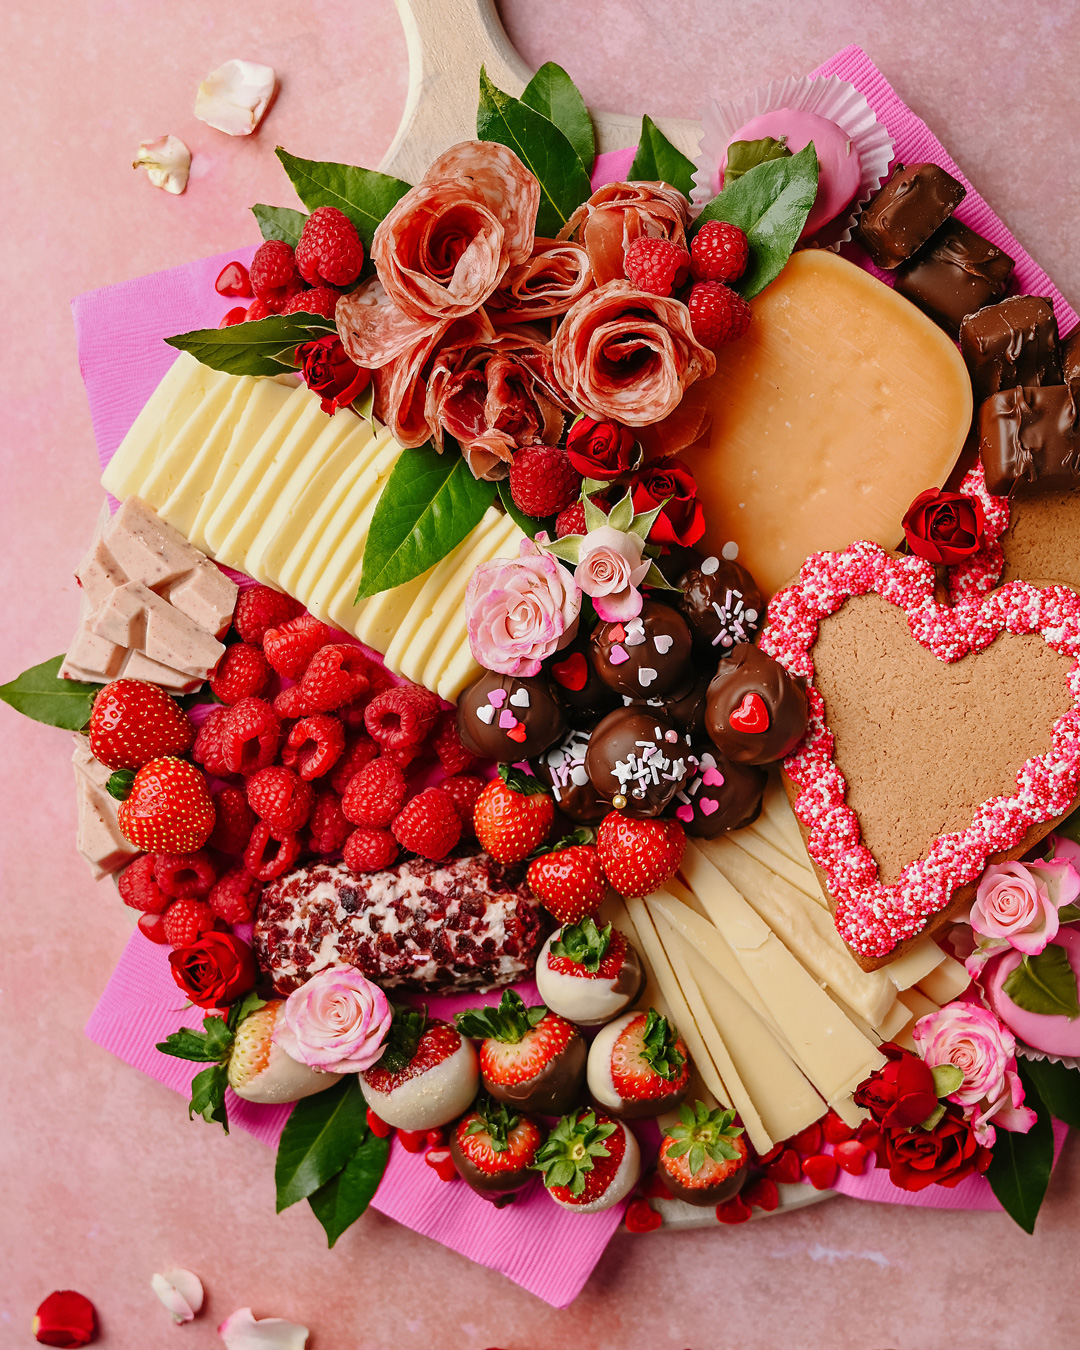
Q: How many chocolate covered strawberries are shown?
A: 8